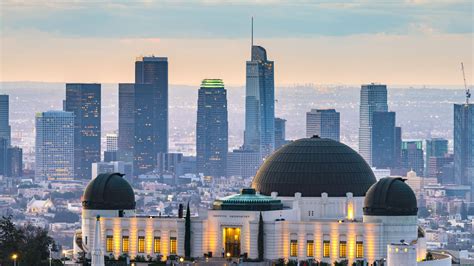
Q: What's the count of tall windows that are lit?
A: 10